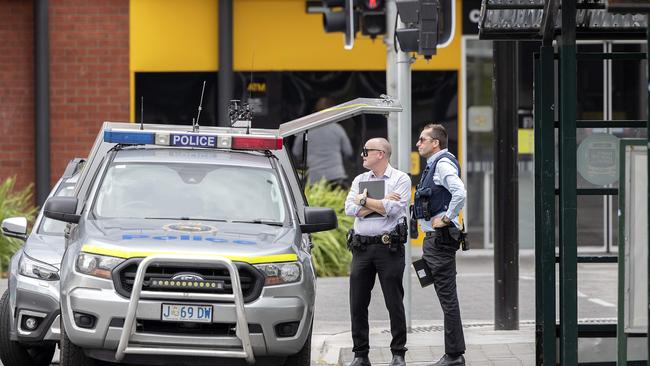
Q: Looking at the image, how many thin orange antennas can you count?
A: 0